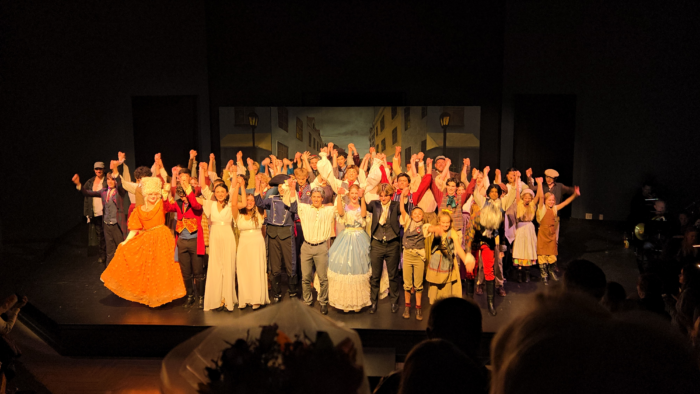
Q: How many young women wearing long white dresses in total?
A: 2